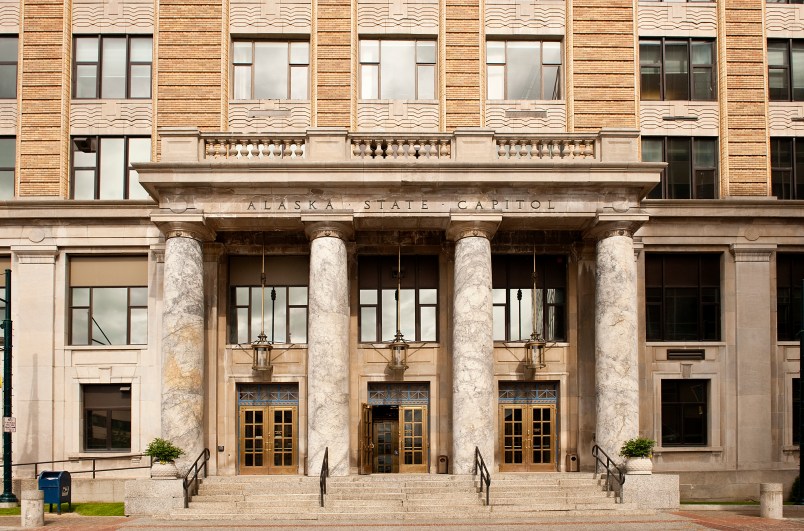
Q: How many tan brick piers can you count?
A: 6